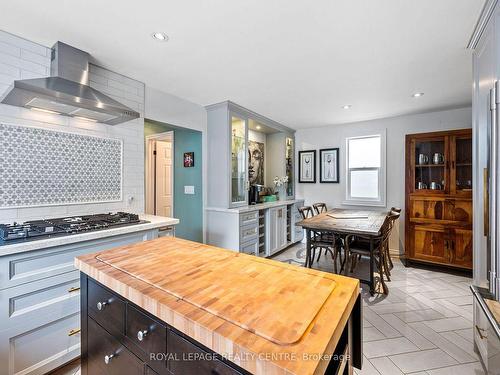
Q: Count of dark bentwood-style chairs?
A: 4